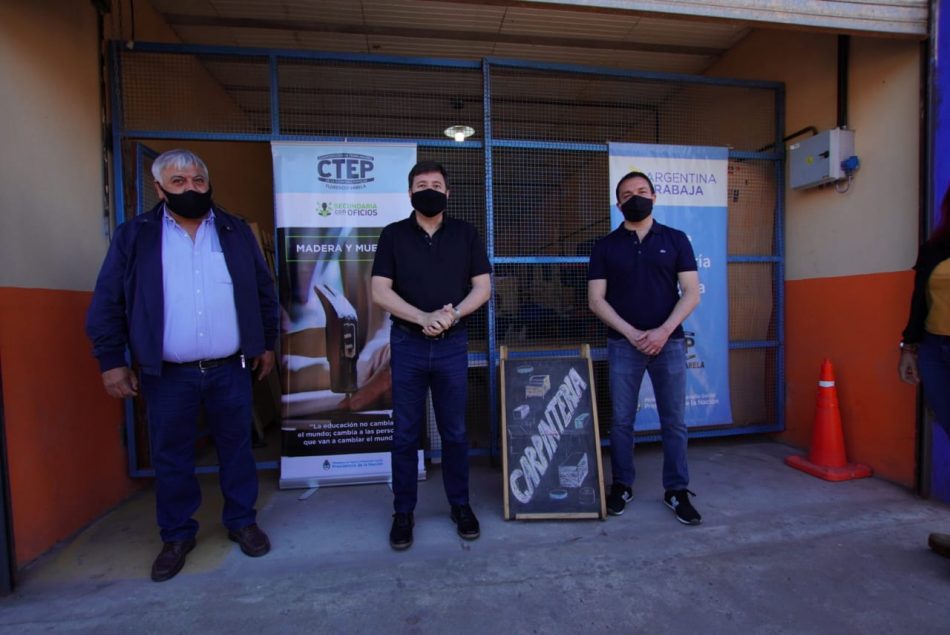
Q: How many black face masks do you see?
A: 3